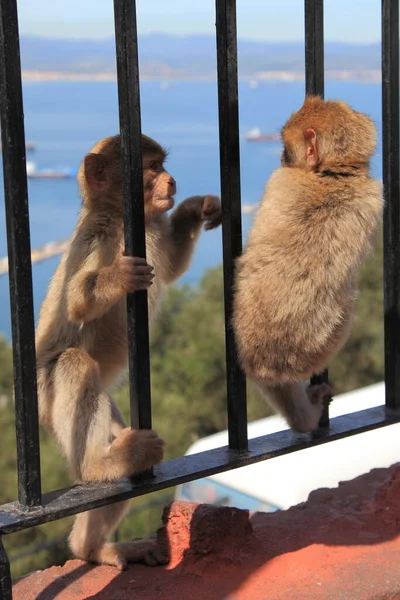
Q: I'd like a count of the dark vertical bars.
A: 5